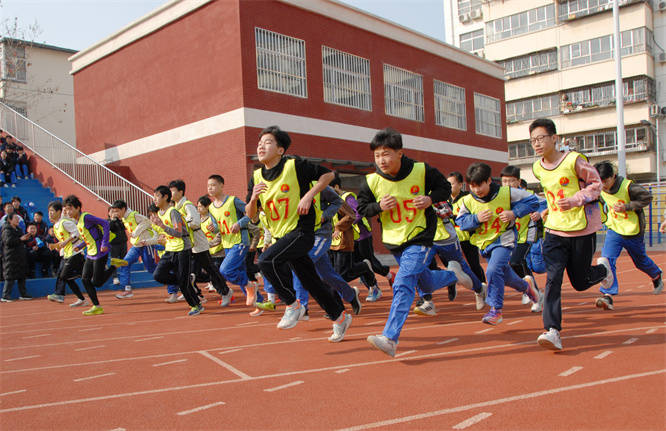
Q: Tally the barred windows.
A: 5